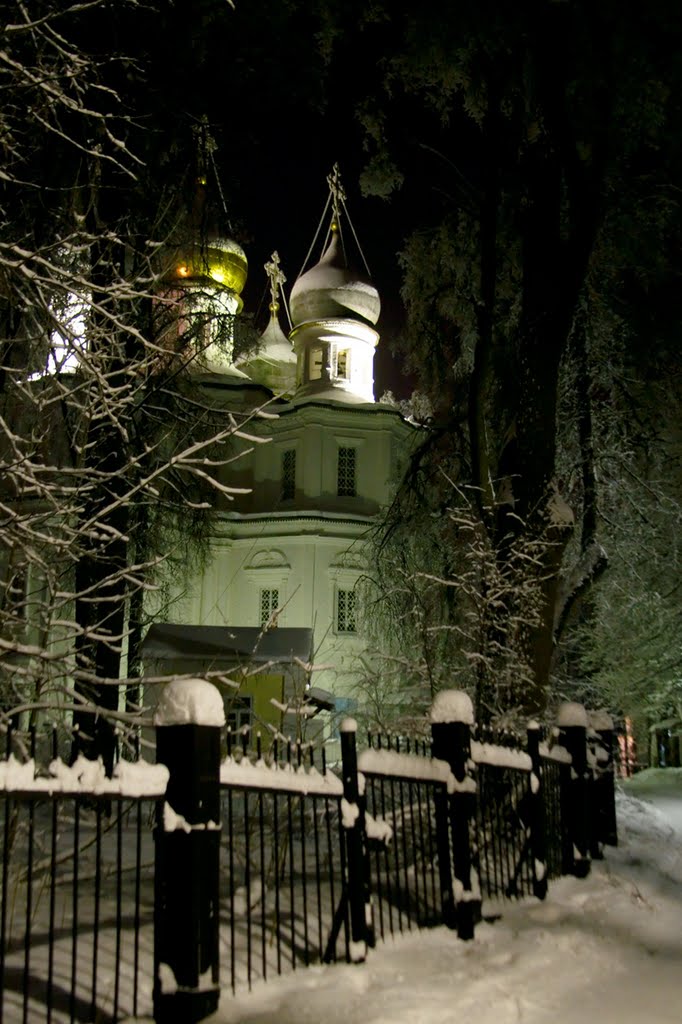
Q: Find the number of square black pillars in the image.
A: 4